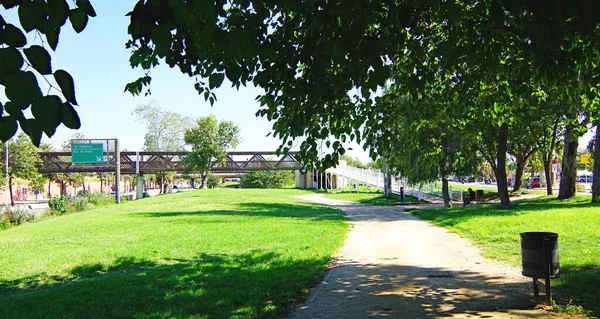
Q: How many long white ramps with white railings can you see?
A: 1